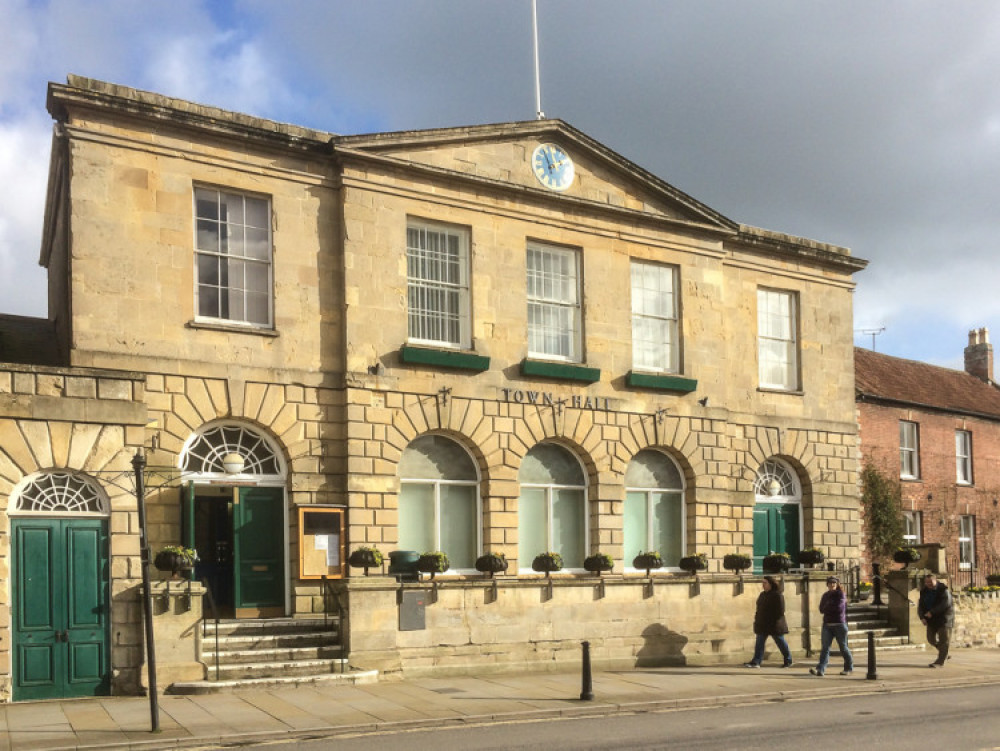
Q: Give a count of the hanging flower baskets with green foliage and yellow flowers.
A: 12